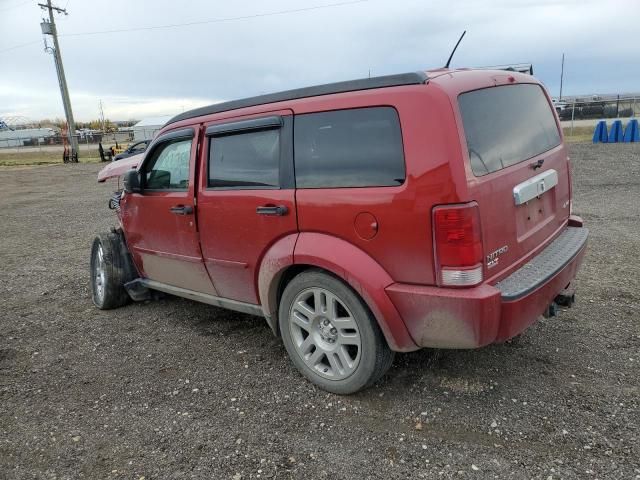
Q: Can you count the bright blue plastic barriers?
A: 3